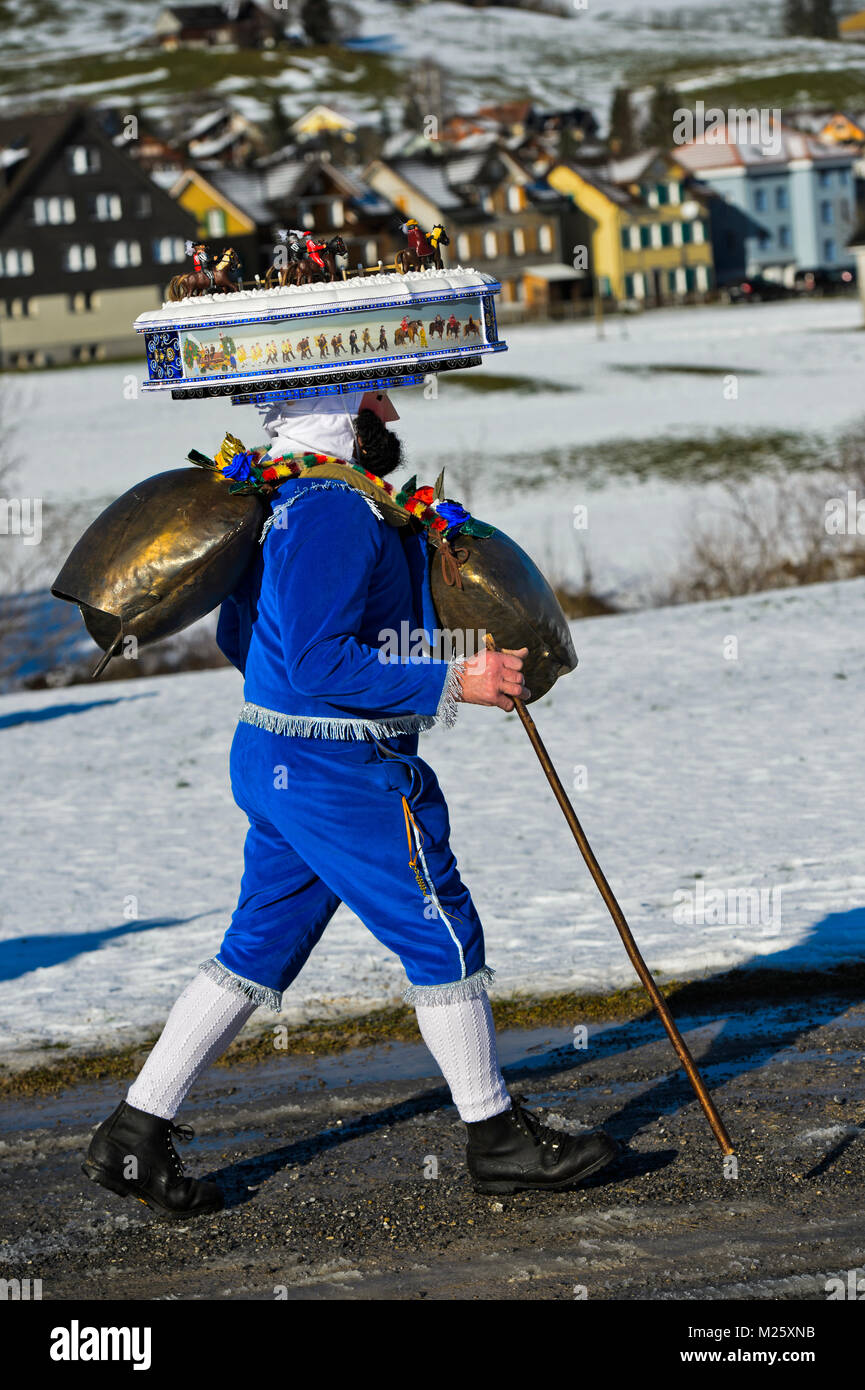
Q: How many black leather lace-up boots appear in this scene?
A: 2